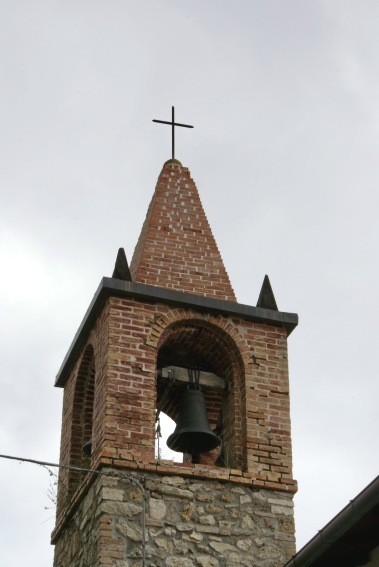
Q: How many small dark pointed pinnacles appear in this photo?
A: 2